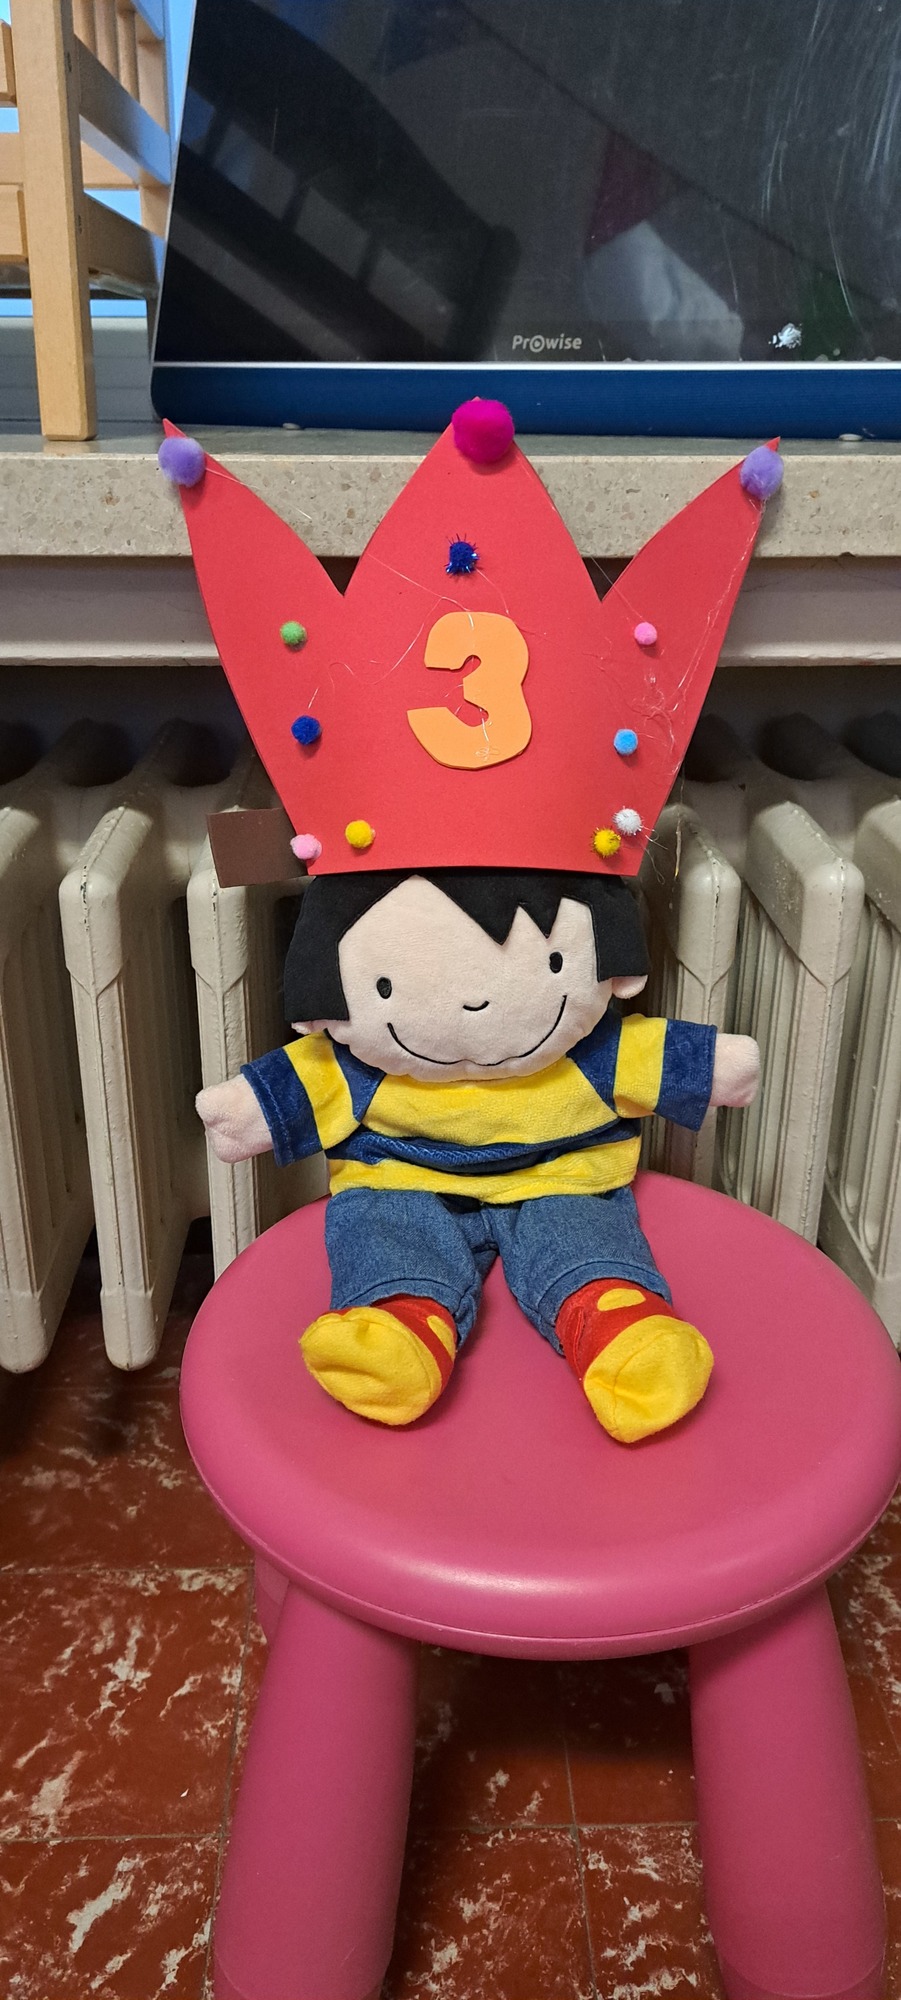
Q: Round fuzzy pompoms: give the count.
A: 12